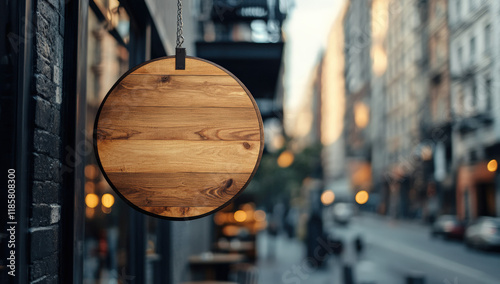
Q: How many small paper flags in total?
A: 0